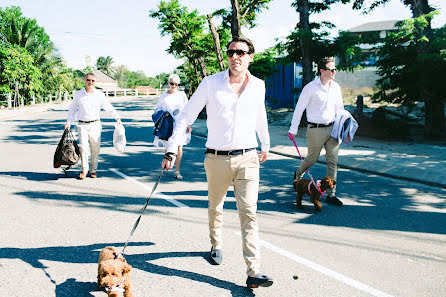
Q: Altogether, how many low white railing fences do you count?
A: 1